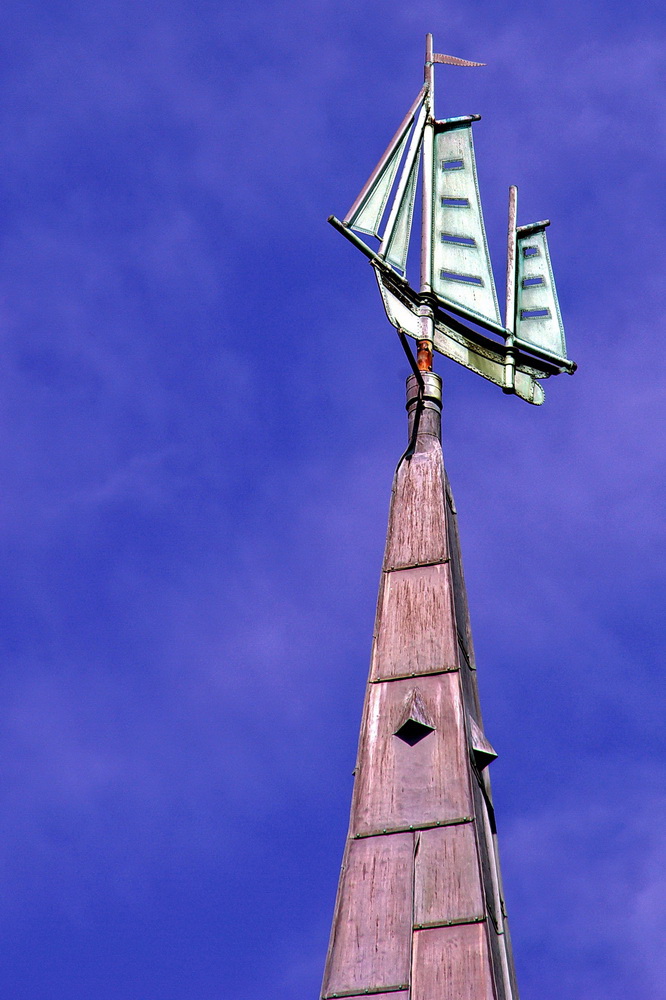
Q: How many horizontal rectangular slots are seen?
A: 7